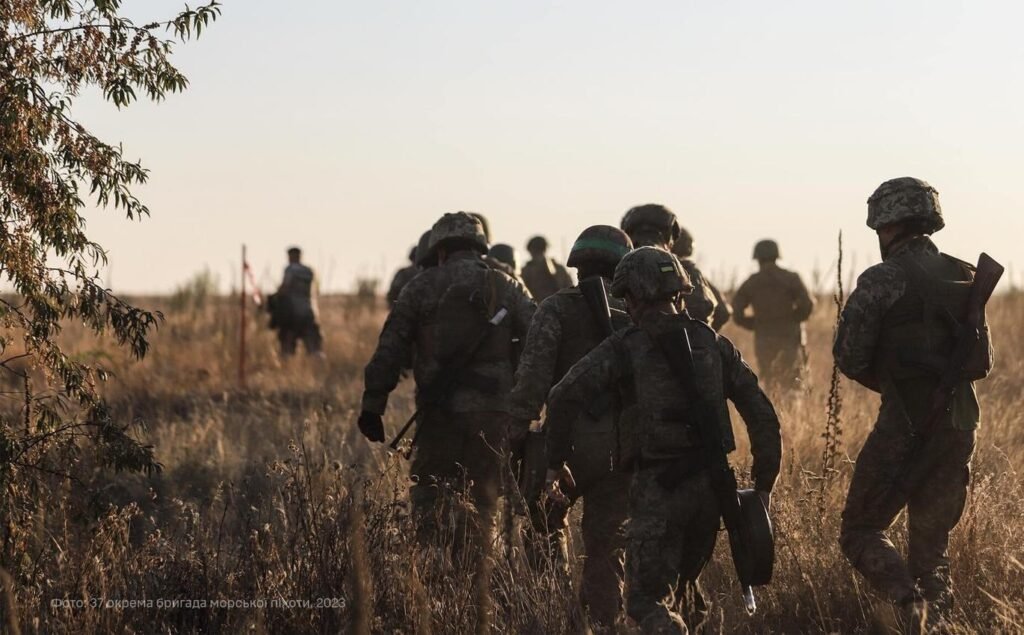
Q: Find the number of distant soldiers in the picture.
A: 3